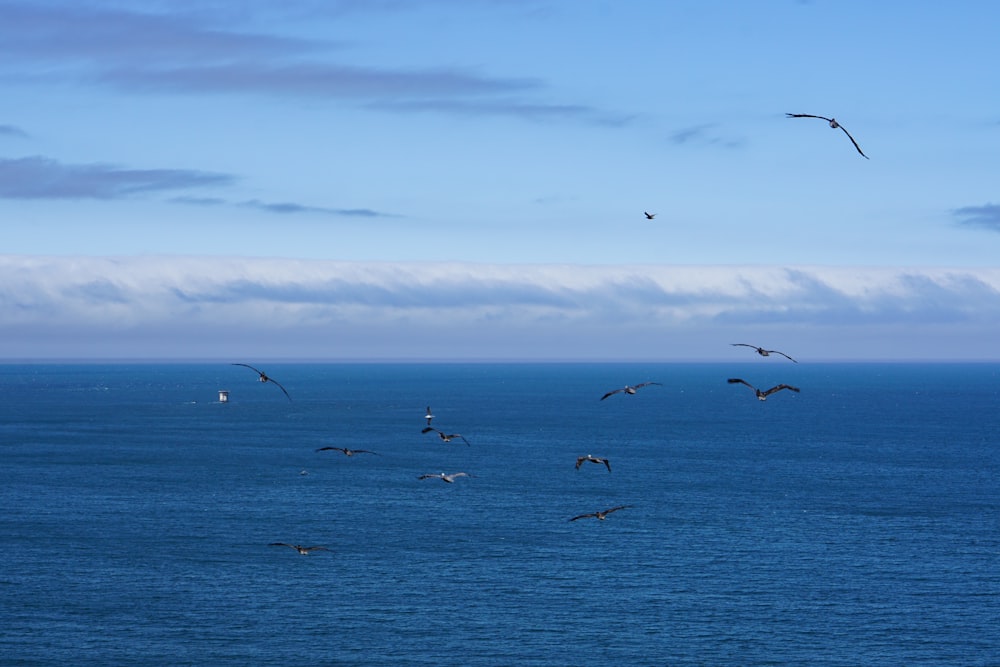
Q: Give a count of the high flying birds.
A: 2